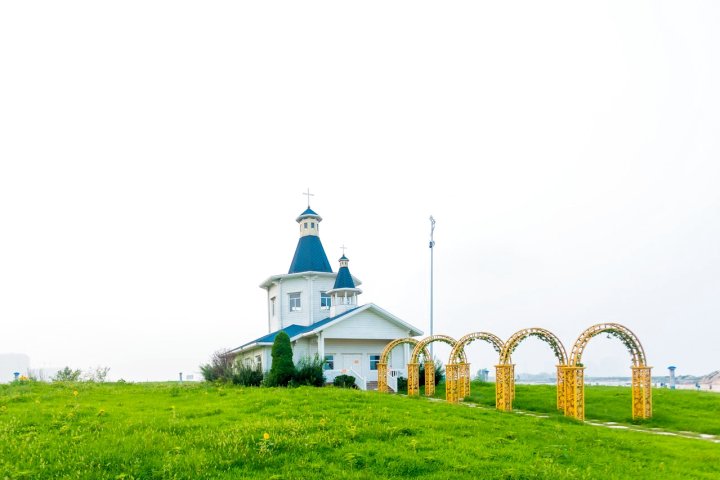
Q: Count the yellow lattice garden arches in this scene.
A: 5